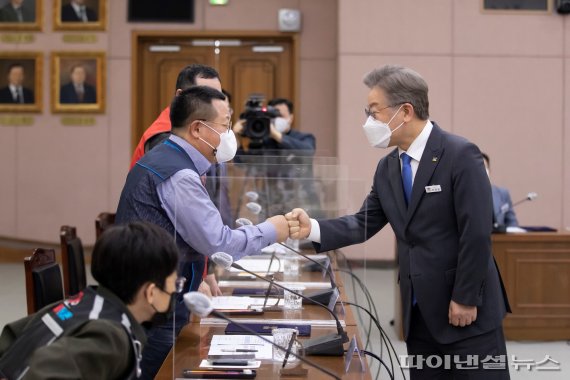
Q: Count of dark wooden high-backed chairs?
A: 3